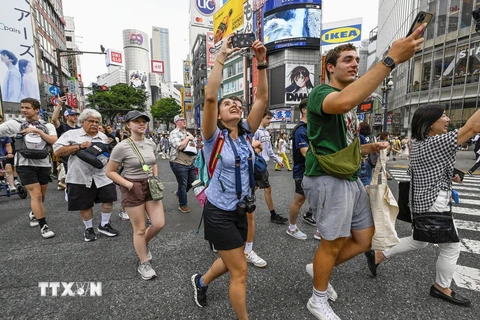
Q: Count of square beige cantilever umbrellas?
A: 0